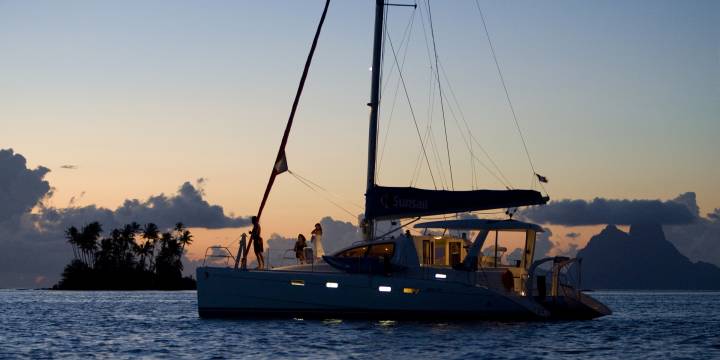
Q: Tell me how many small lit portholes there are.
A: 5